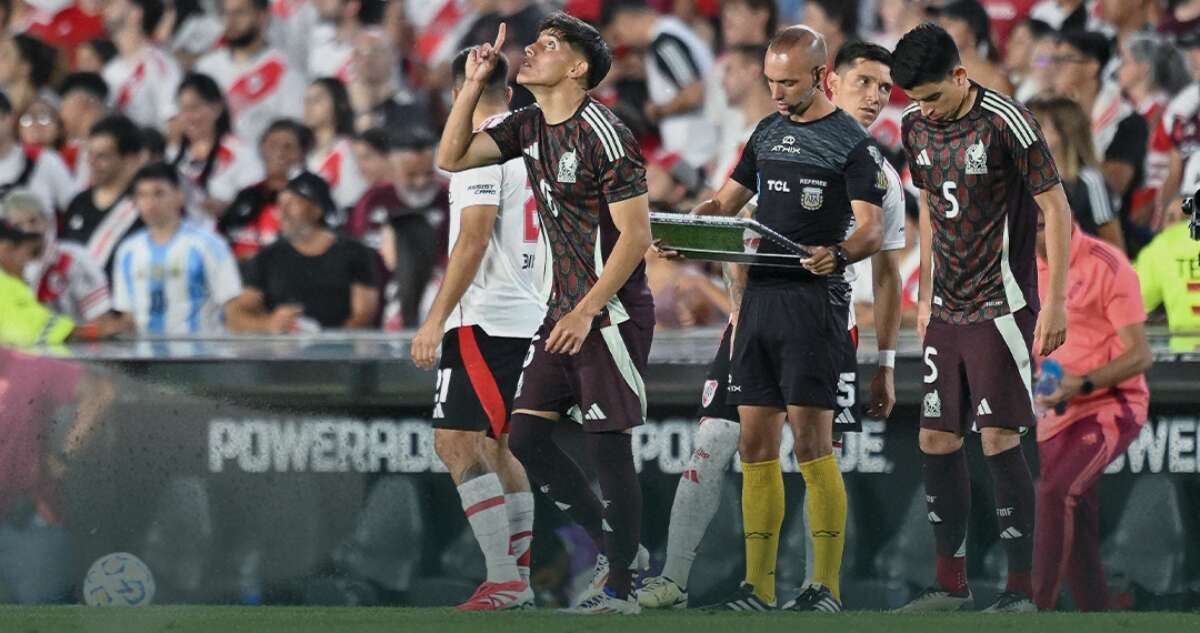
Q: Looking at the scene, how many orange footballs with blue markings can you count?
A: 0